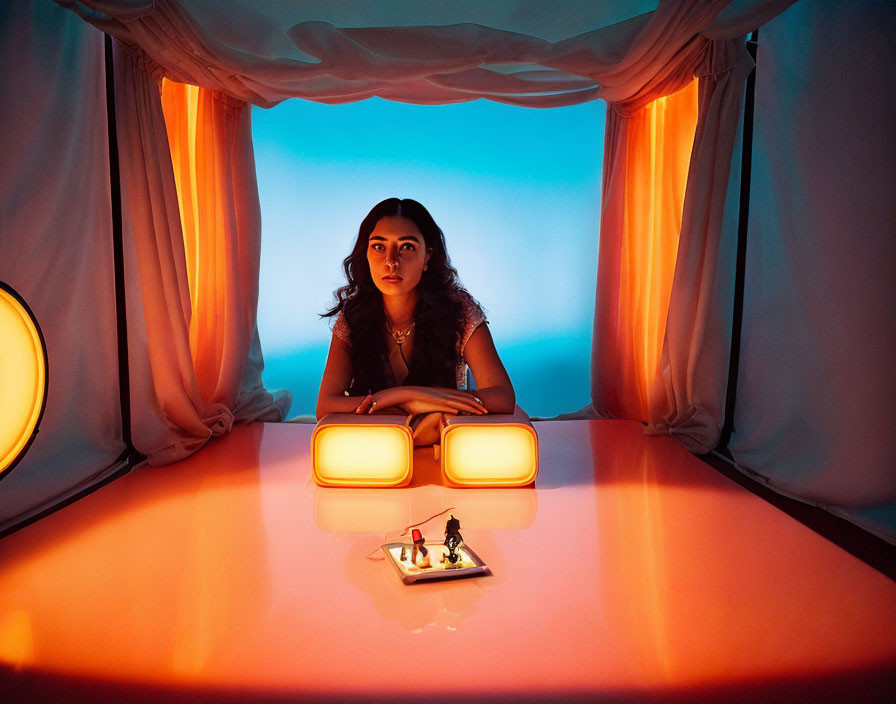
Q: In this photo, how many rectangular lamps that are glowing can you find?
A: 2